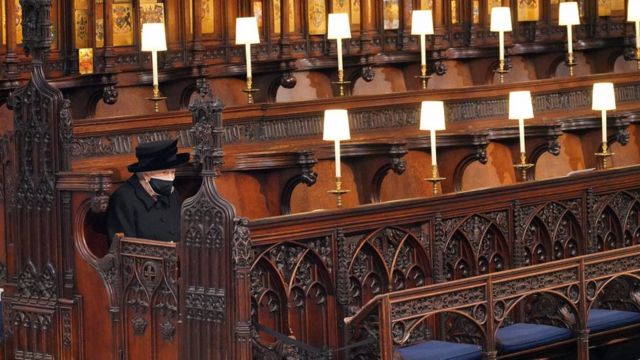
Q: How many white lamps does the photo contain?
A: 11